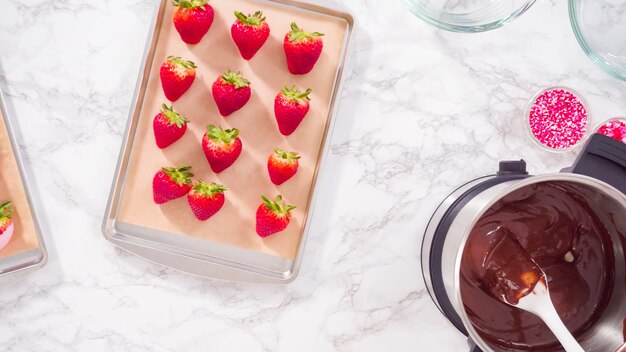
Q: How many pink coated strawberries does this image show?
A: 1